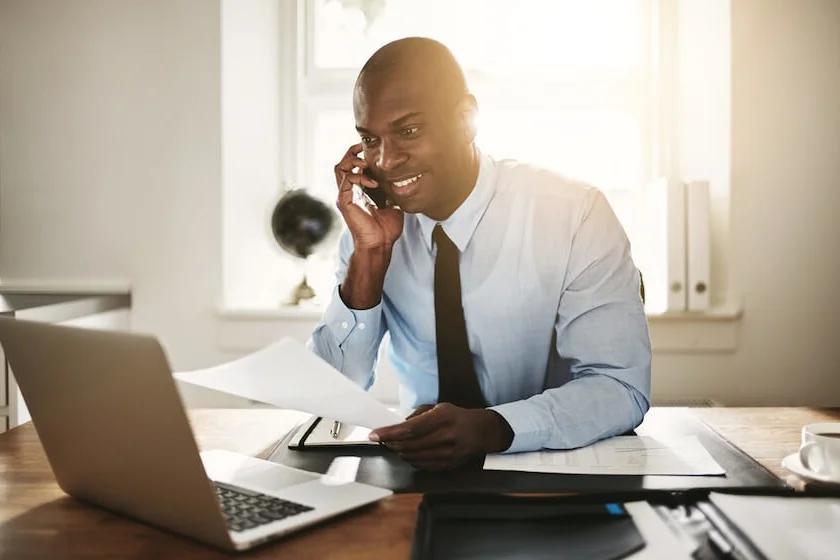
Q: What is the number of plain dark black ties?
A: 1